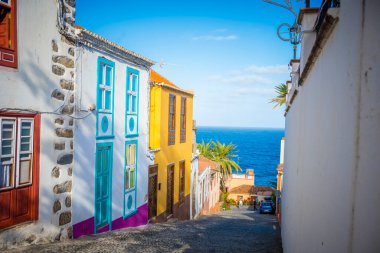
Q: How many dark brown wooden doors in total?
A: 2